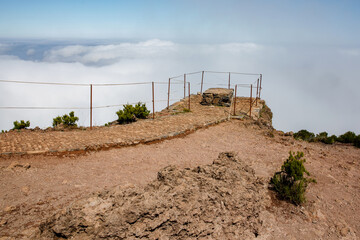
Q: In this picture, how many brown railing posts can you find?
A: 11